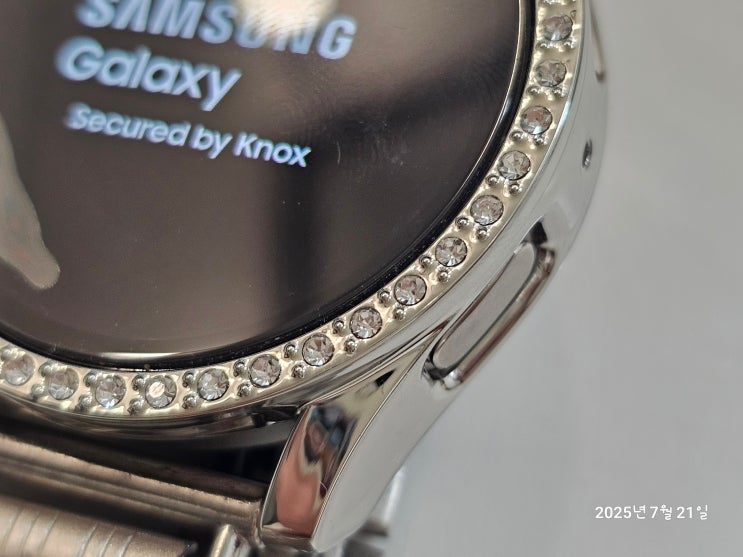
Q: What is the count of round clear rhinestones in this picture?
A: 15